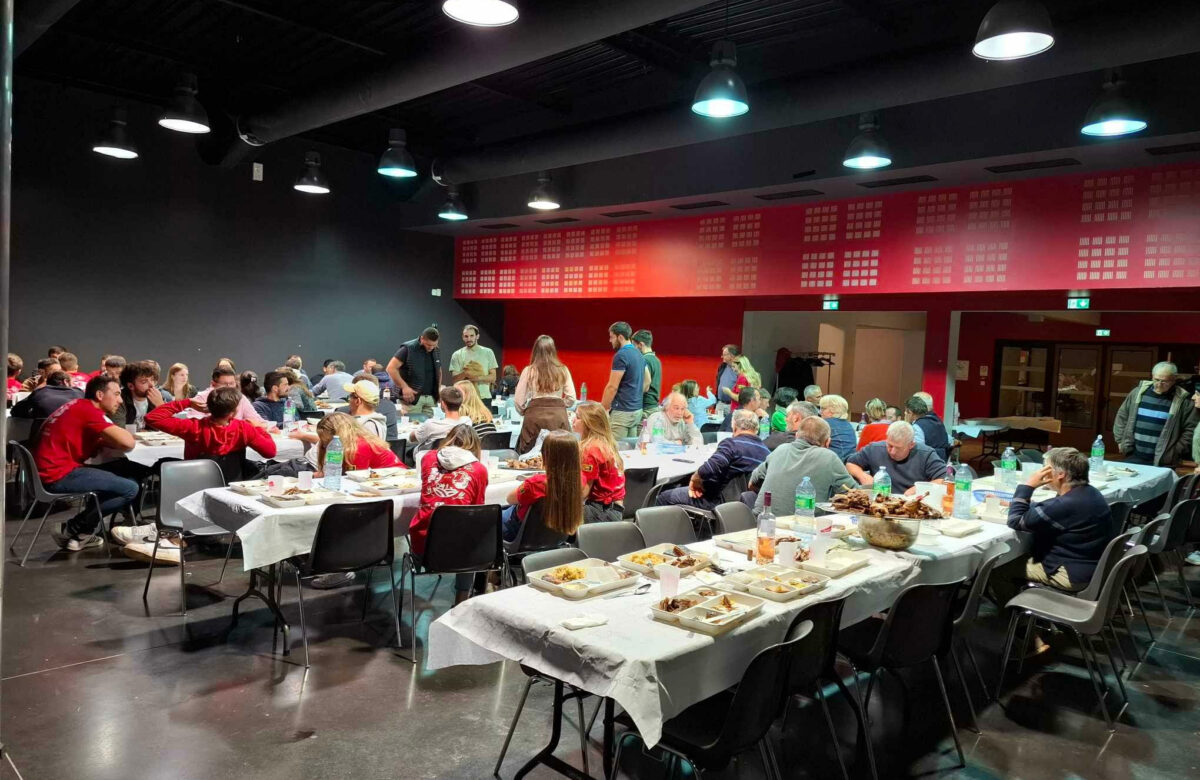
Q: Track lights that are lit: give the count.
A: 11